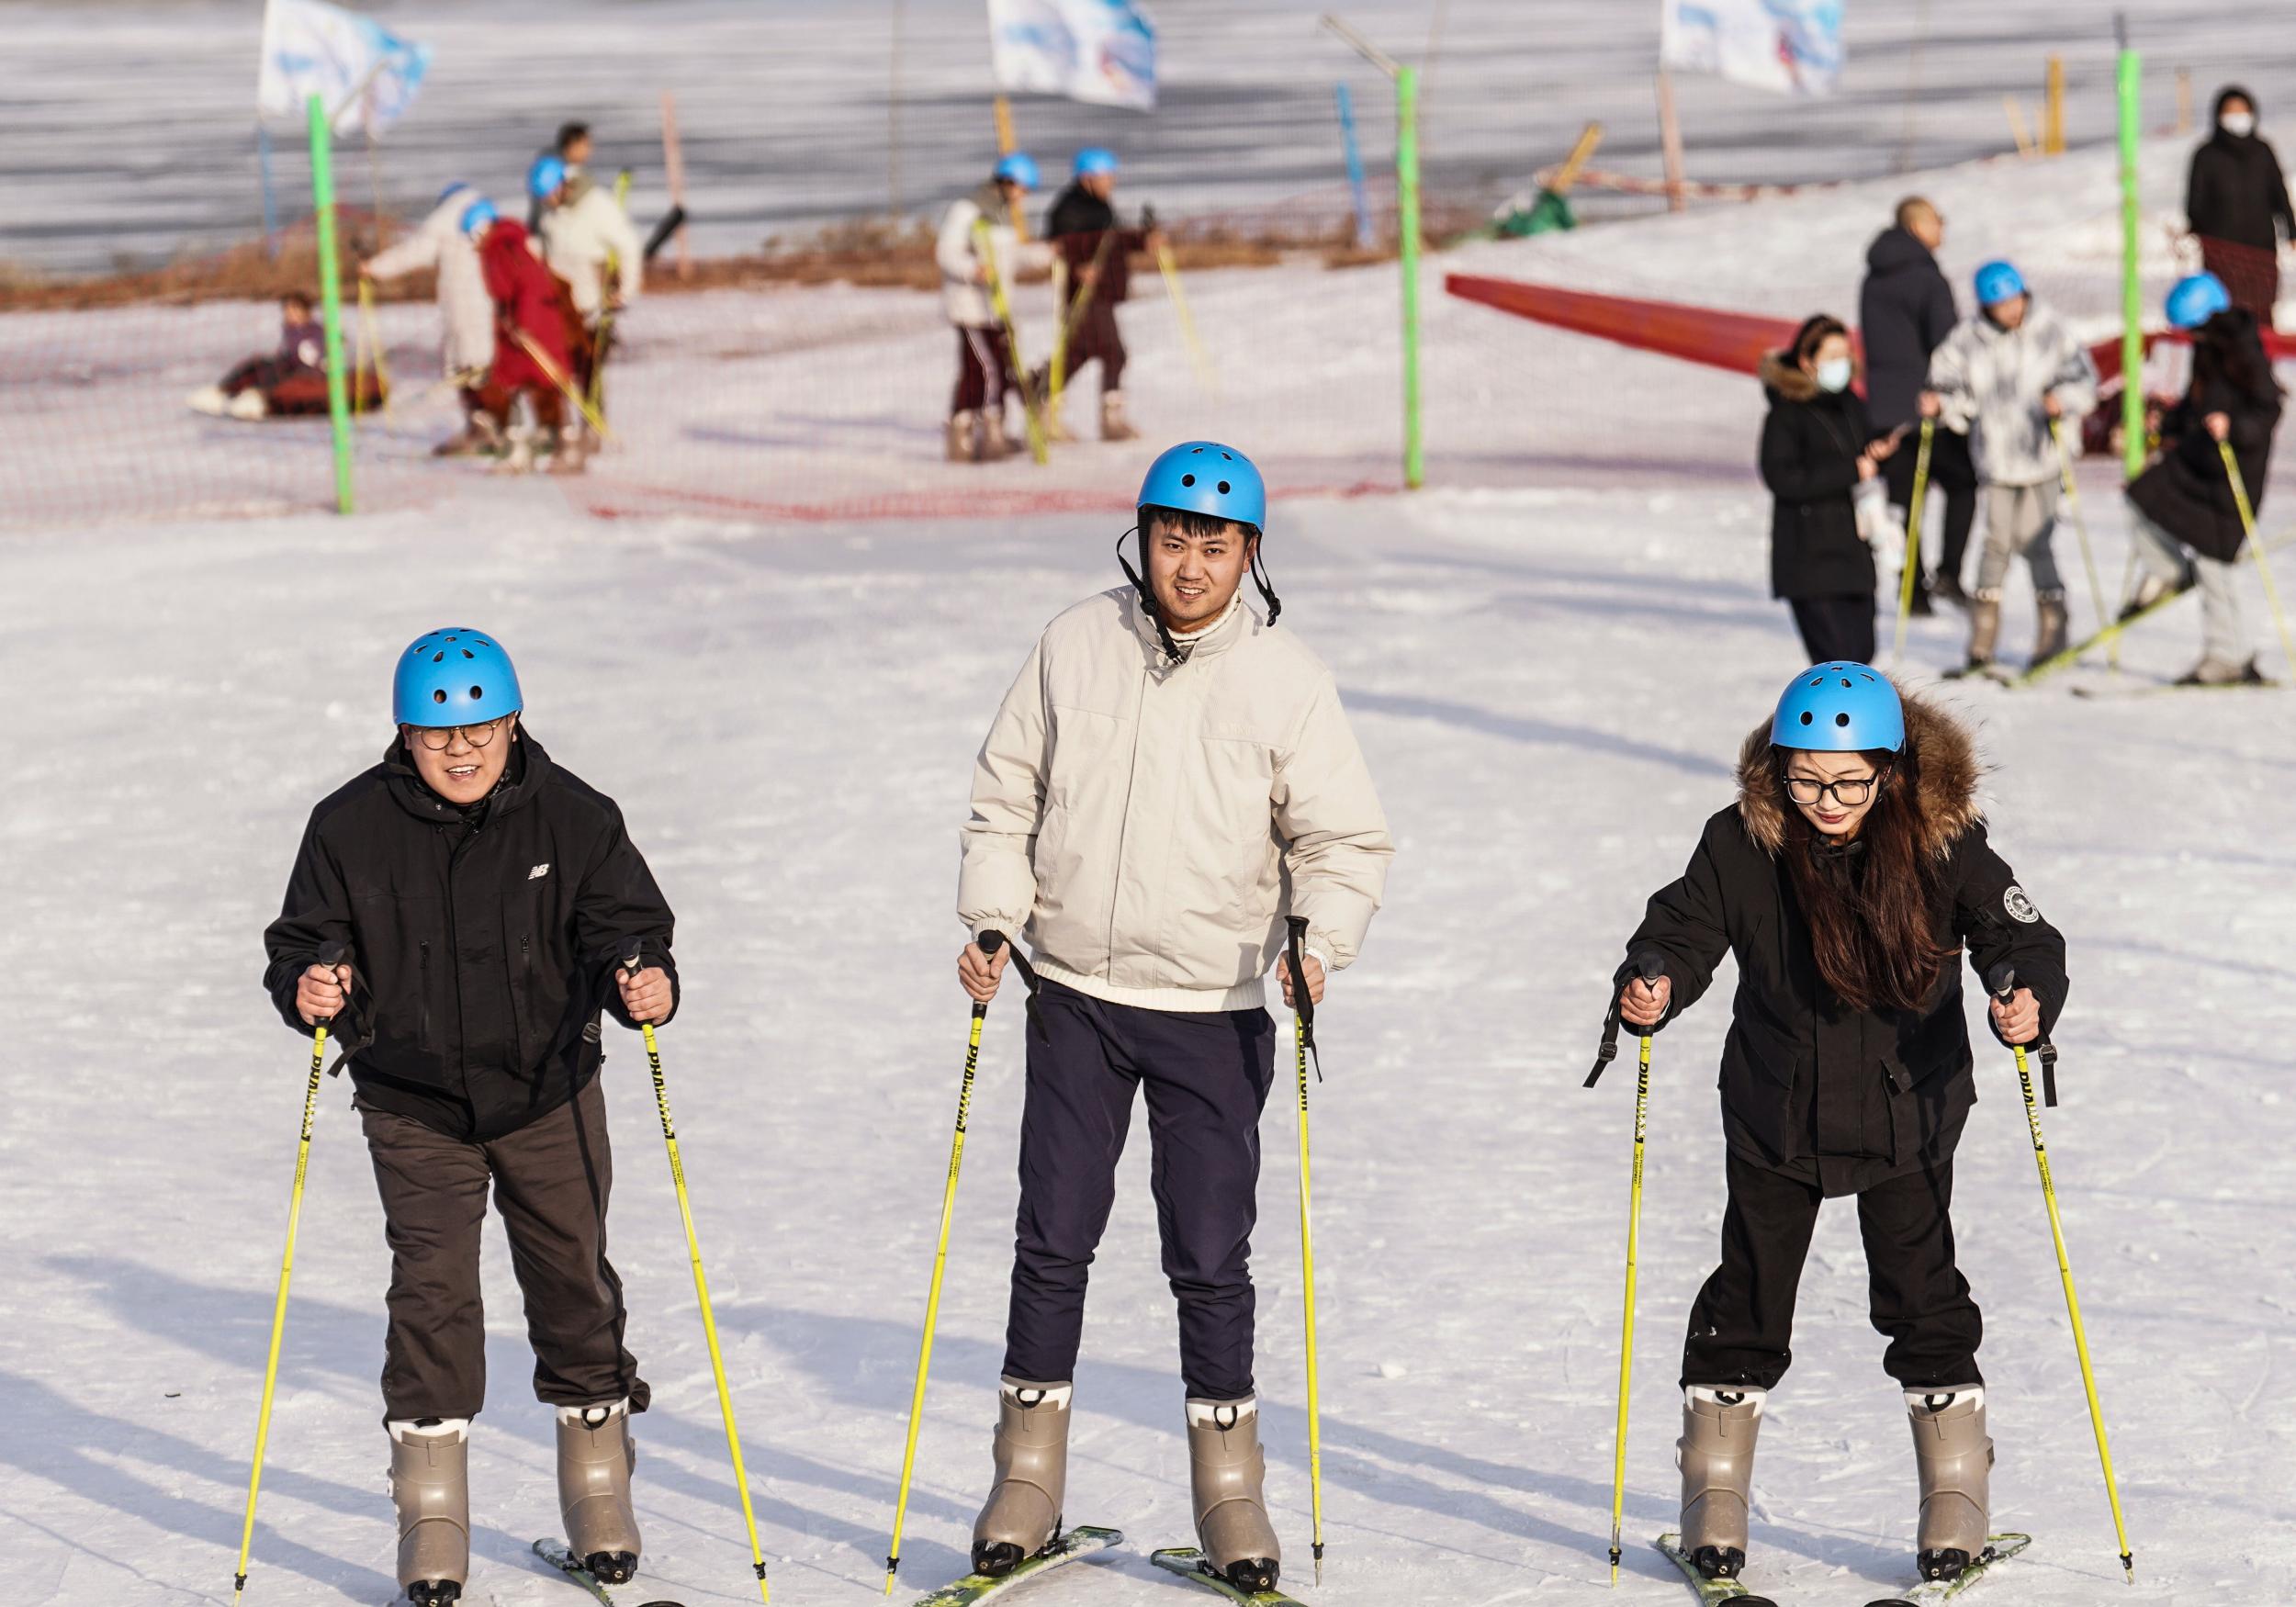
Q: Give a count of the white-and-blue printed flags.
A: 3